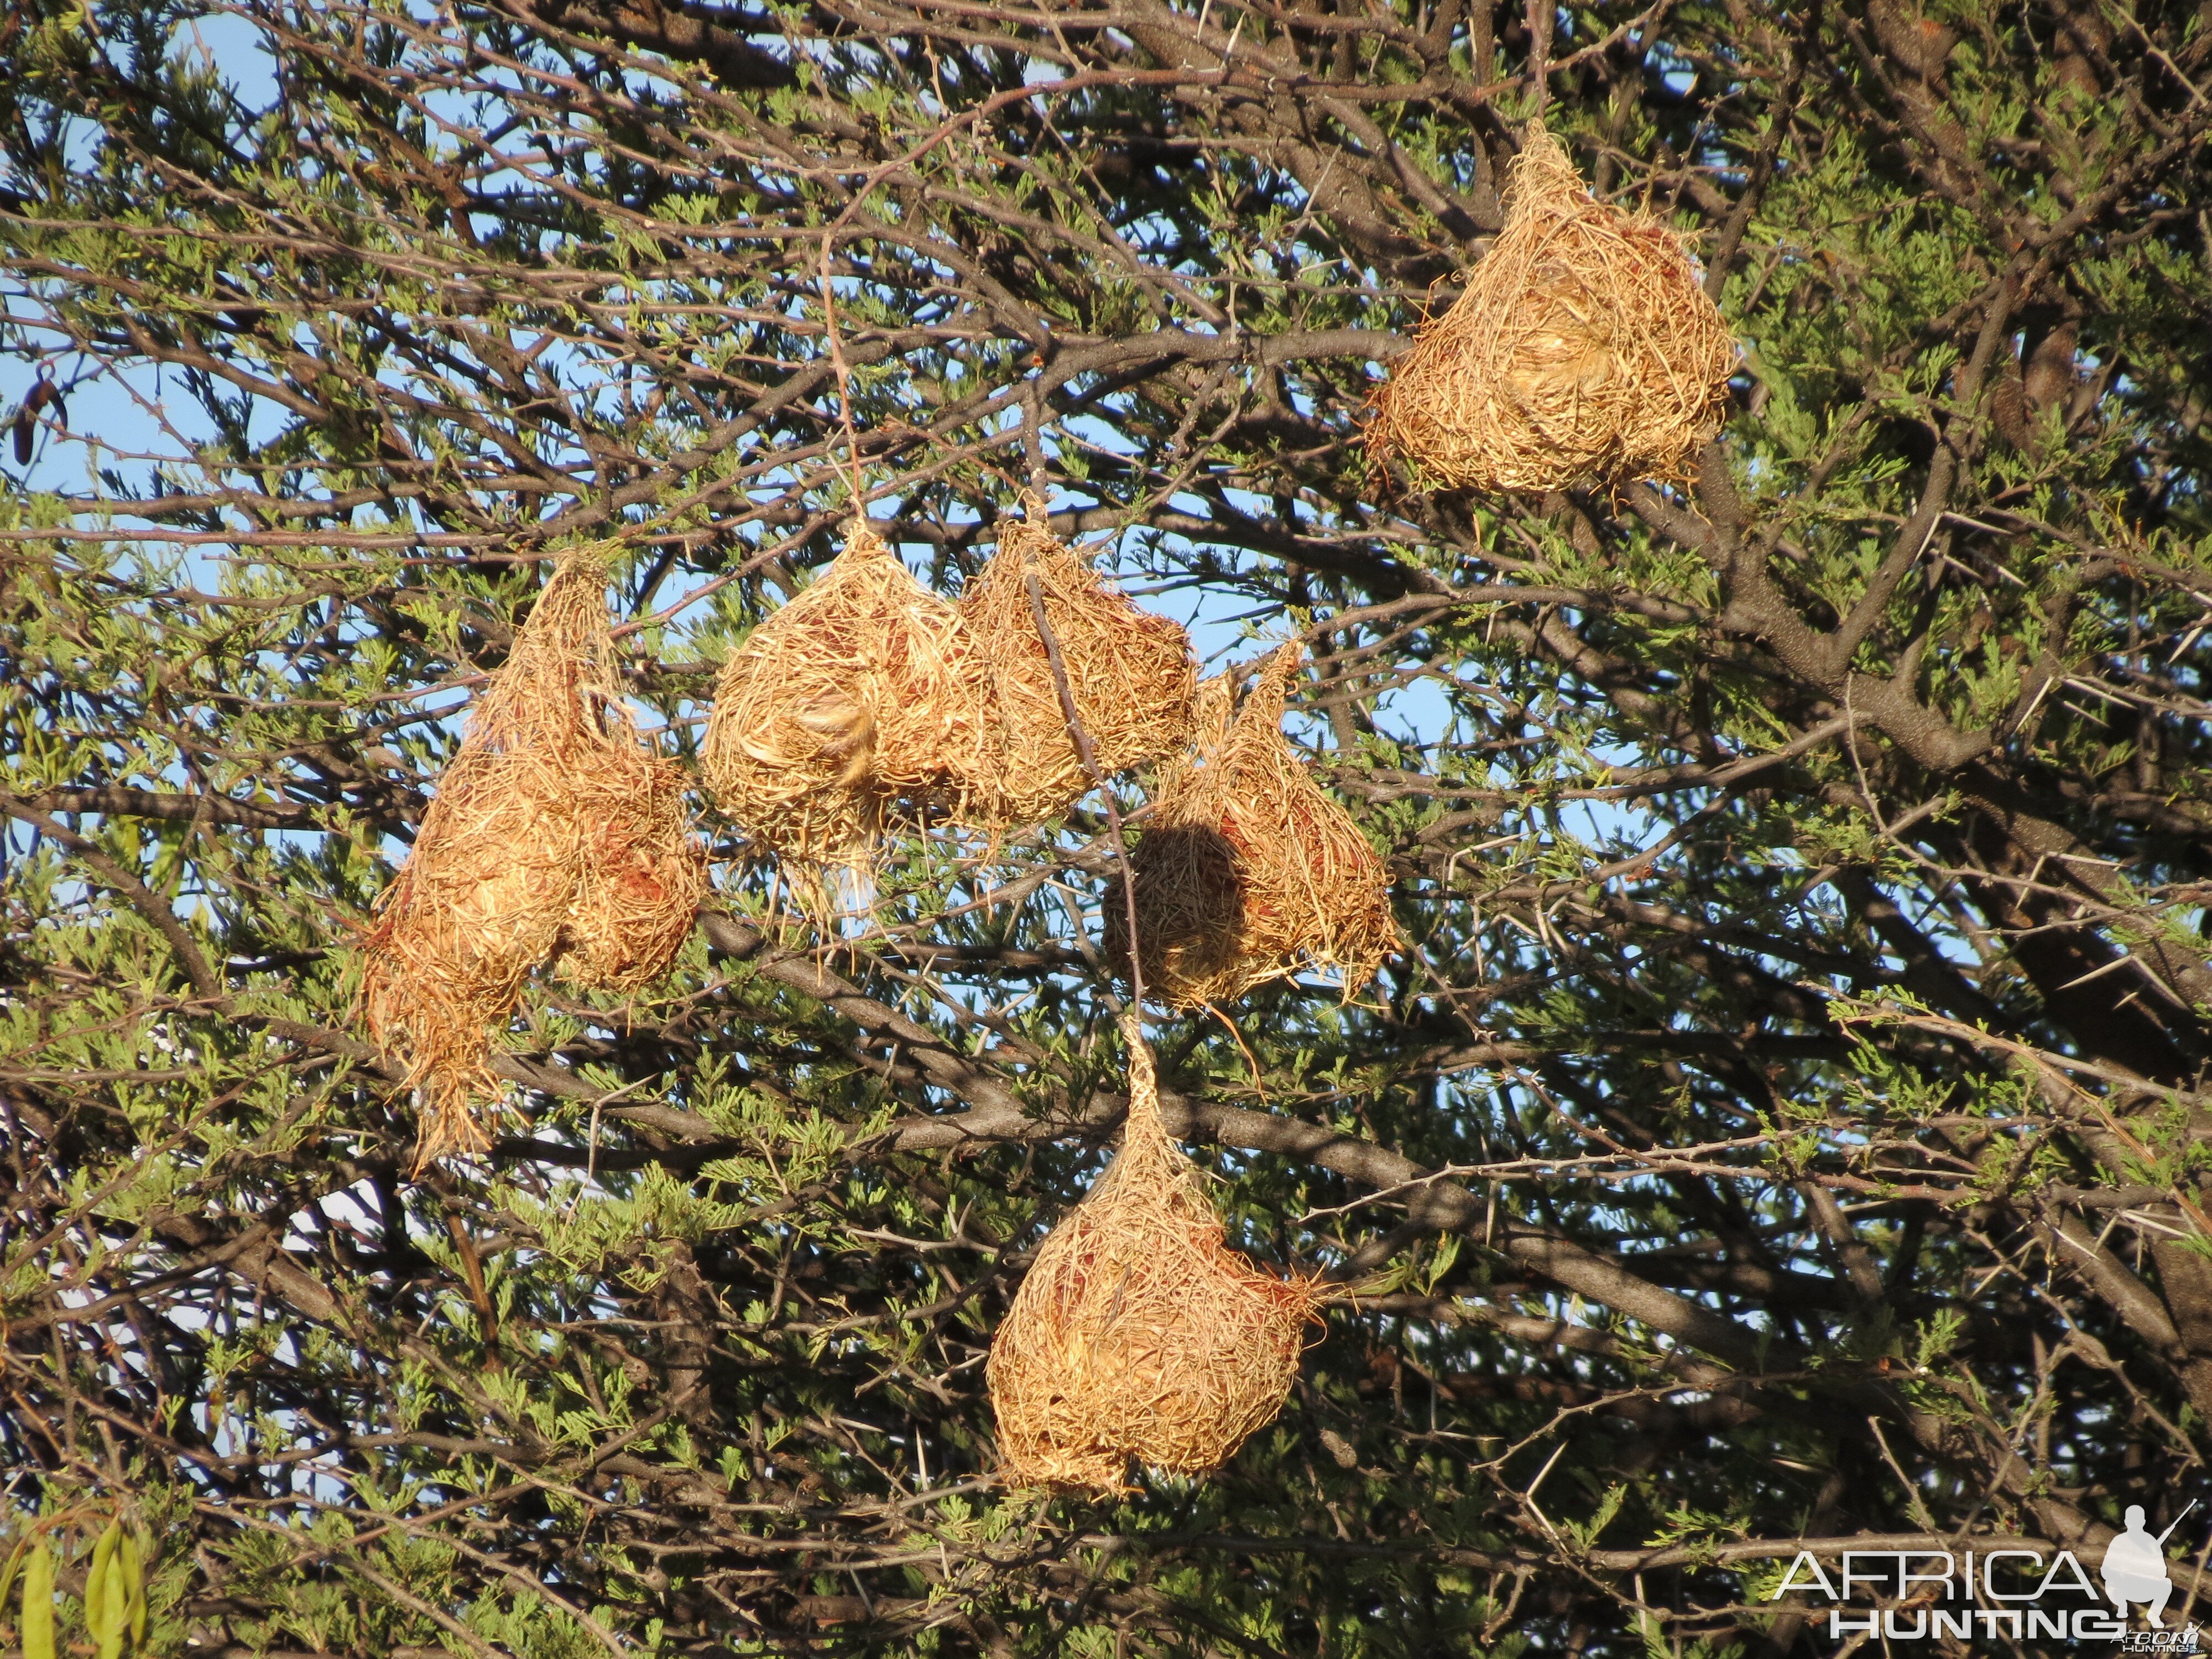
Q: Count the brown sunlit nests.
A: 6